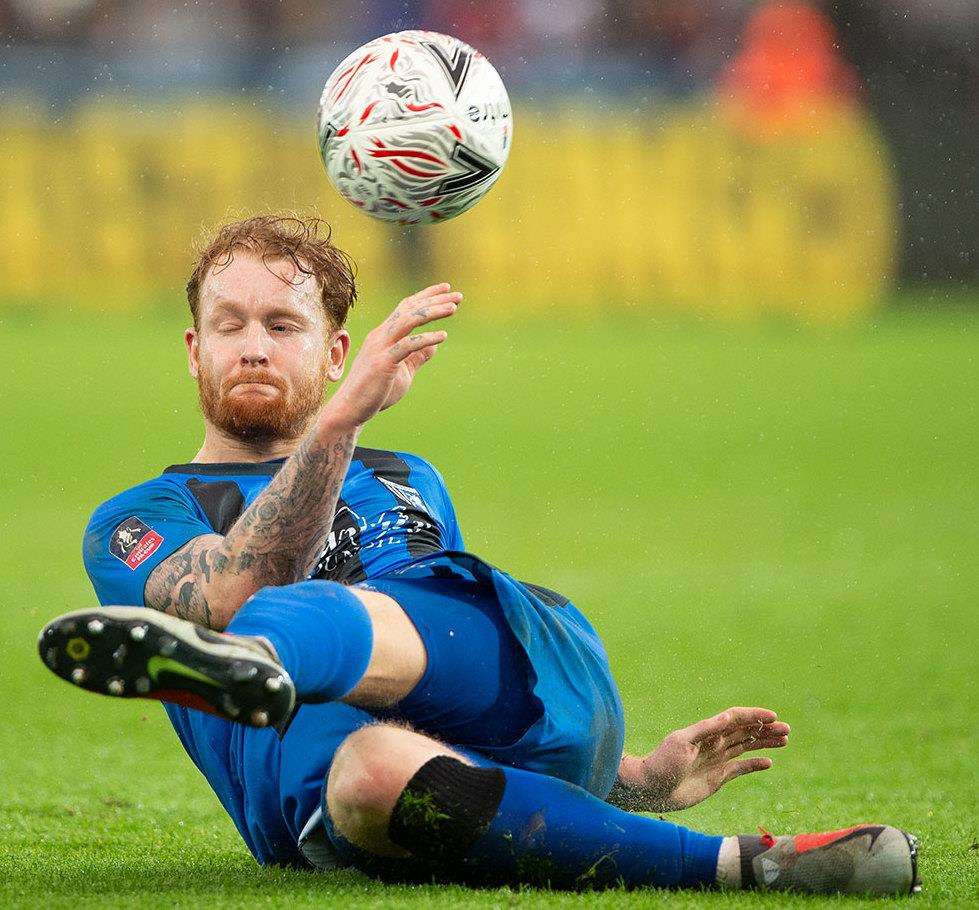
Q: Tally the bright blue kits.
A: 1